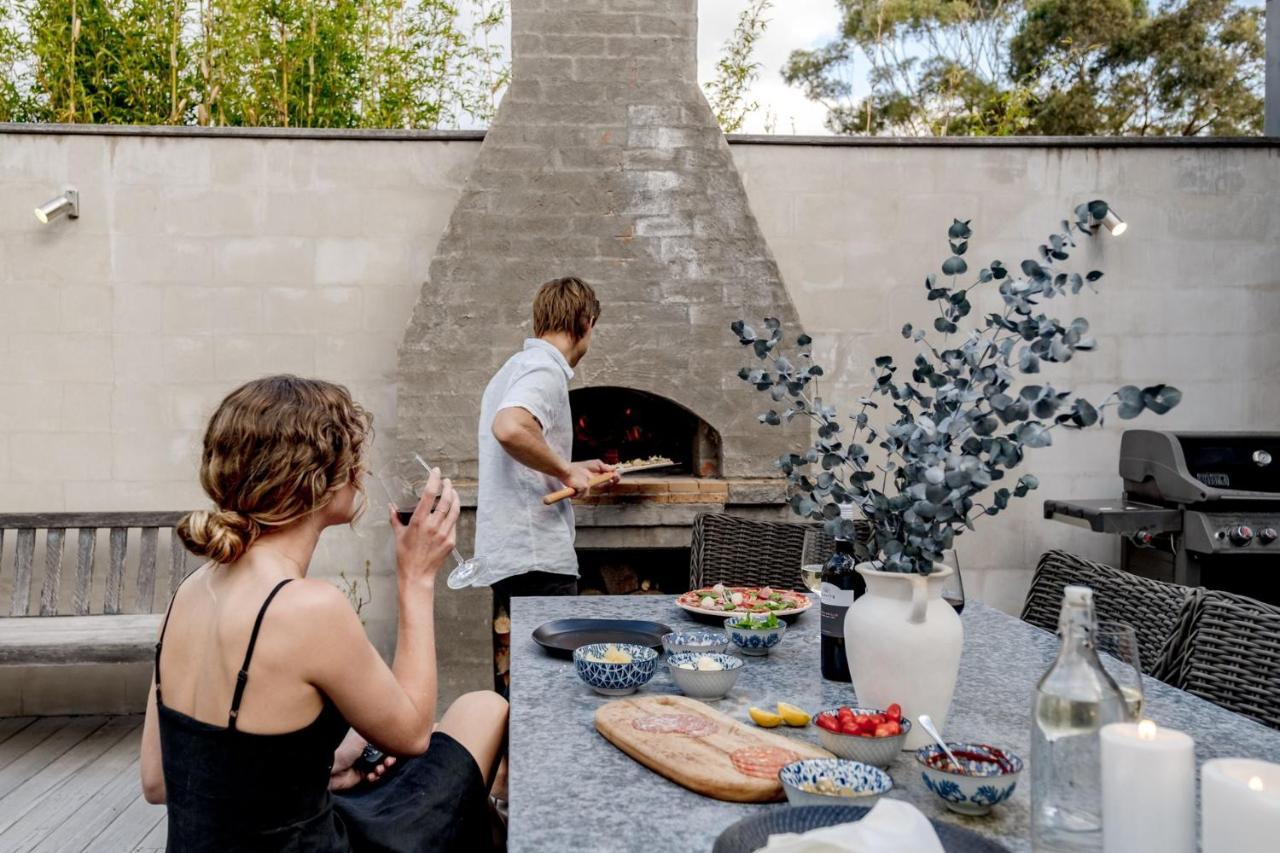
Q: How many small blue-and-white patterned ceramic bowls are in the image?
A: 7